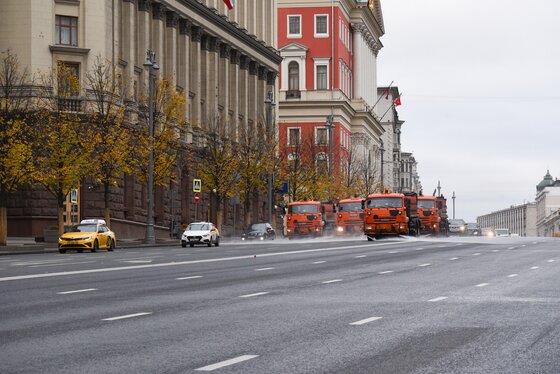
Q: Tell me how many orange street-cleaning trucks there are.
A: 4